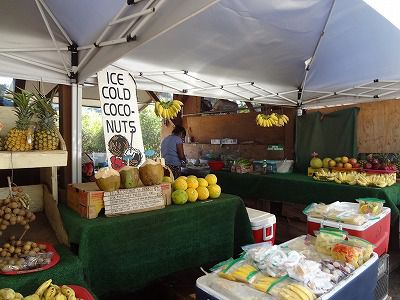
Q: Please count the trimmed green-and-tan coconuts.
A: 3